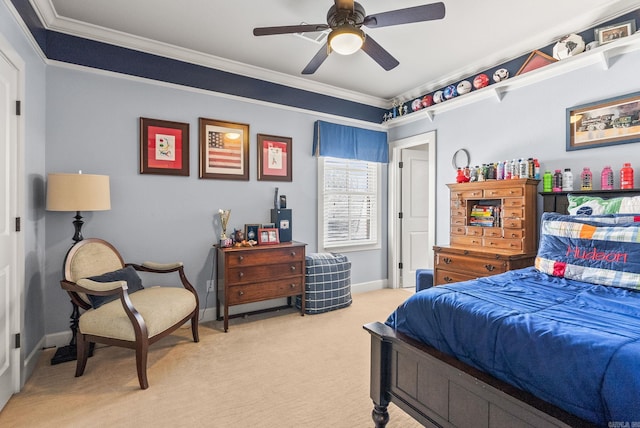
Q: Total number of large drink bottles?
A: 6